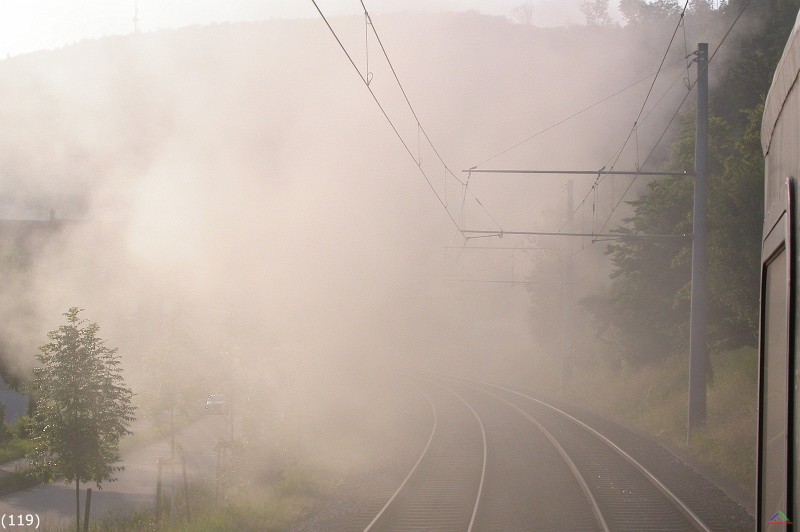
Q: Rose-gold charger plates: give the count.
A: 0